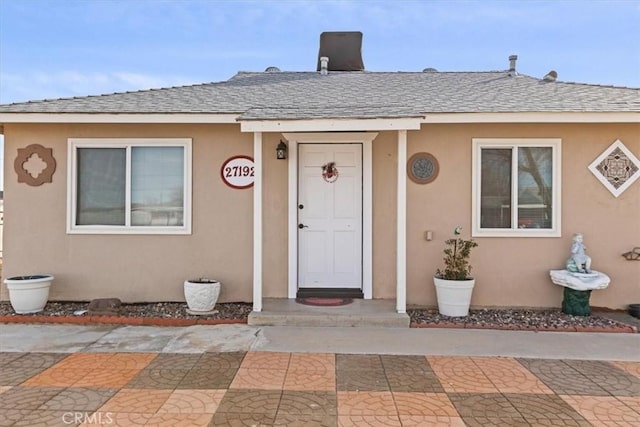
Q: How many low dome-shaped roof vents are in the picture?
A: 2